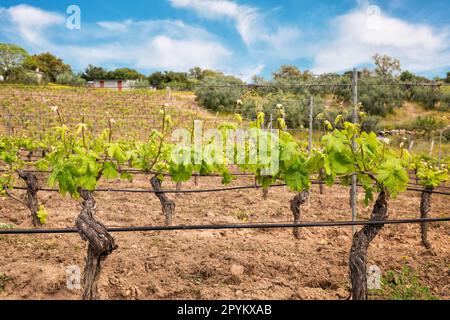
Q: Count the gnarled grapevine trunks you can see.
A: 6